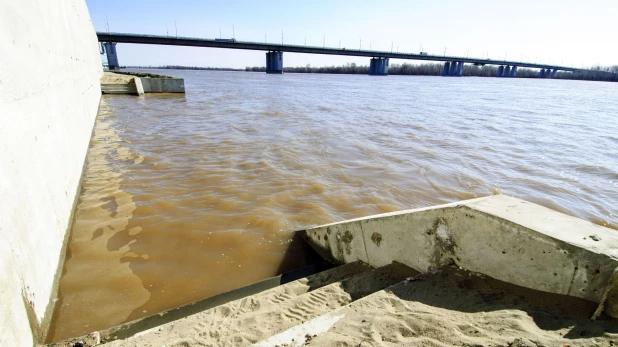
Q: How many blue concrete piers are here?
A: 6